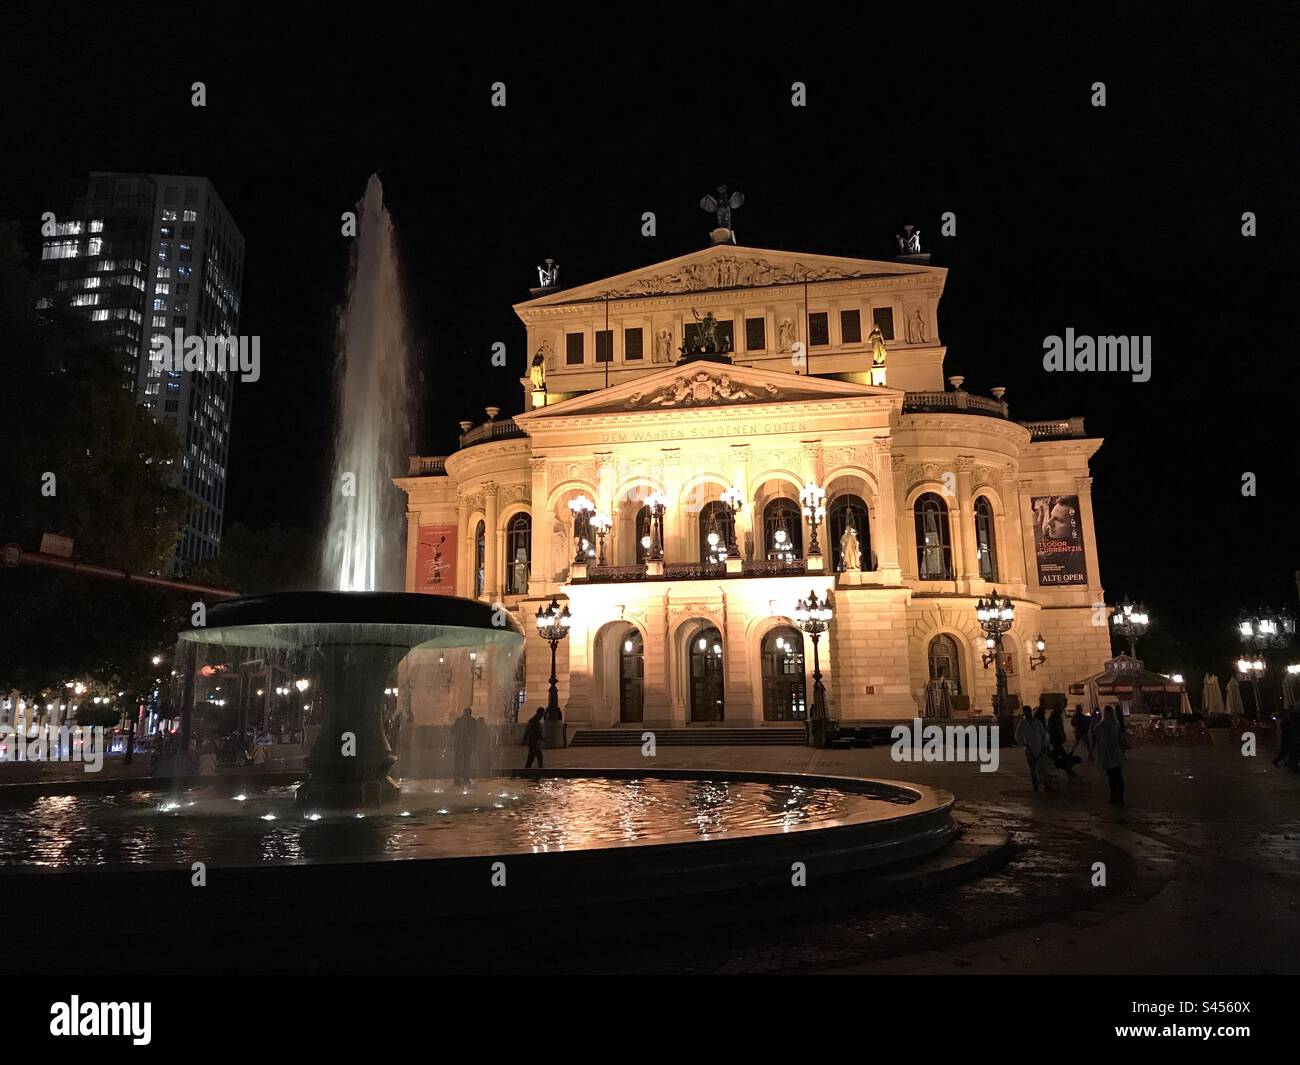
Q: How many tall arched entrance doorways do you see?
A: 3